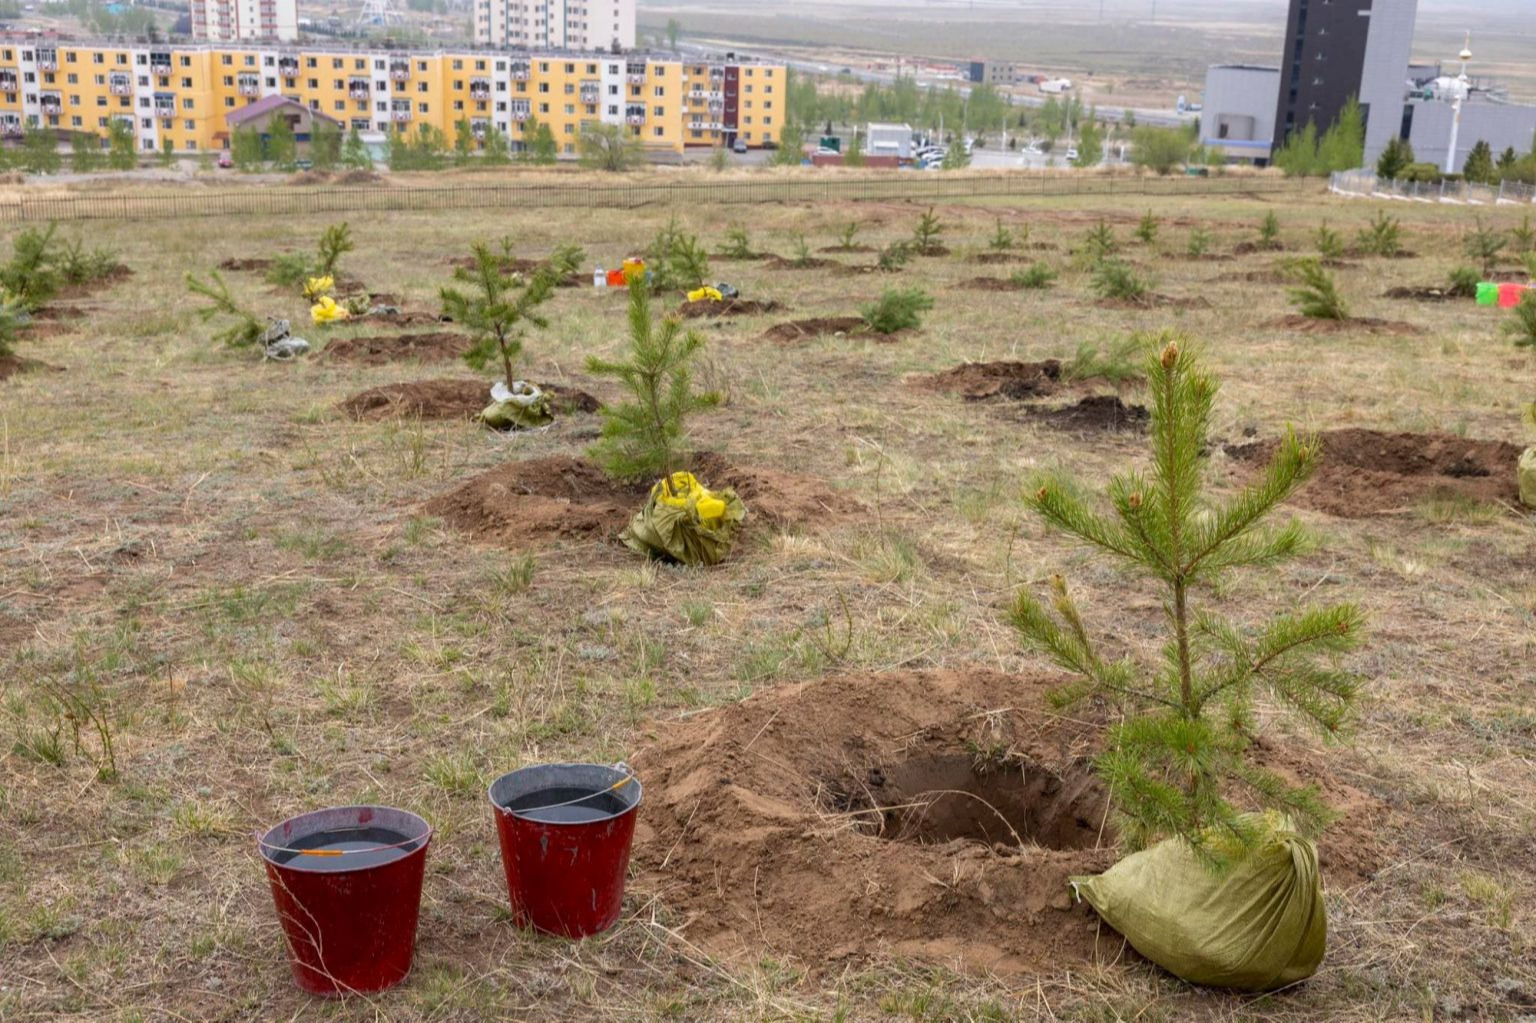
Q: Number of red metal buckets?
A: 2